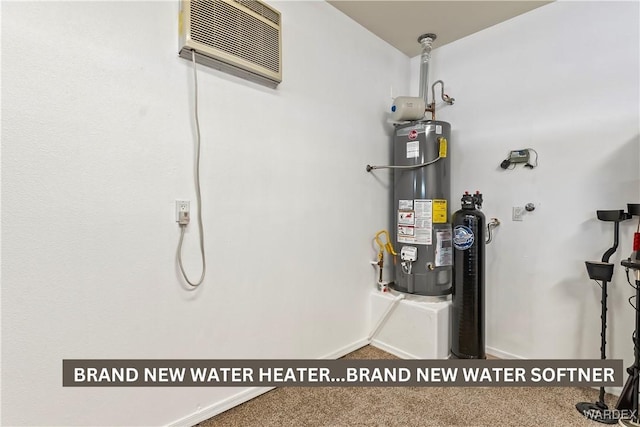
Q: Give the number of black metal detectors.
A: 2